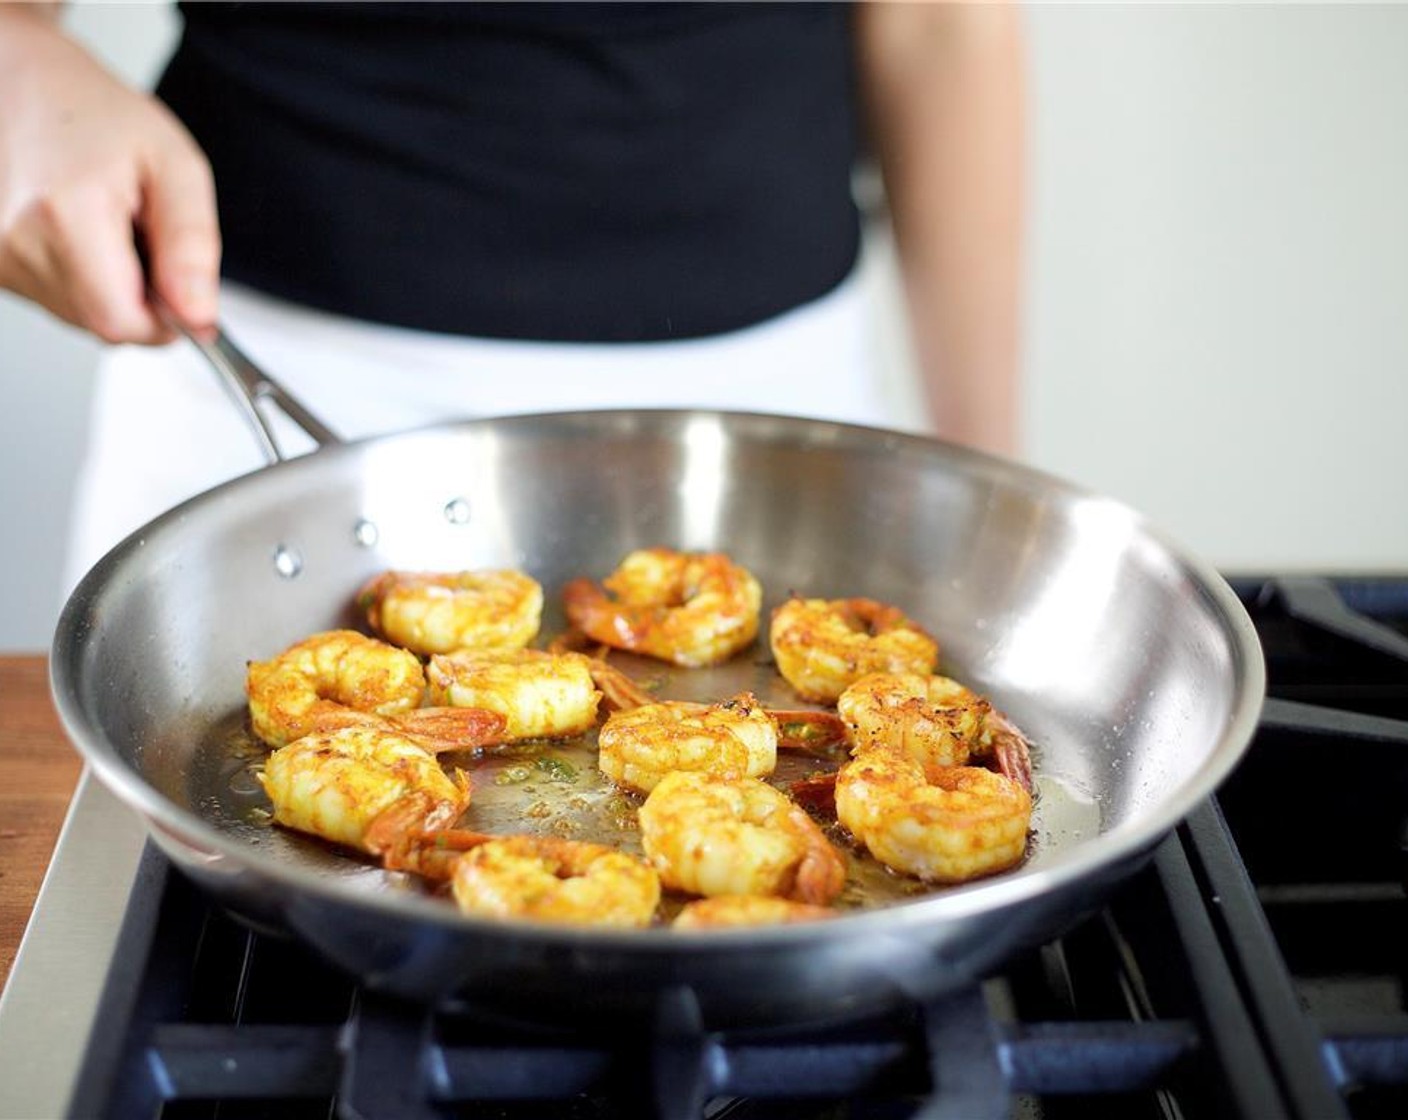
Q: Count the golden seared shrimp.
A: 12